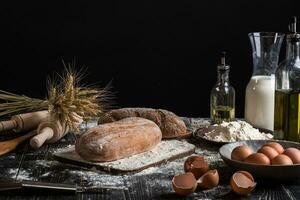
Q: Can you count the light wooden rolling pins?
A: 2